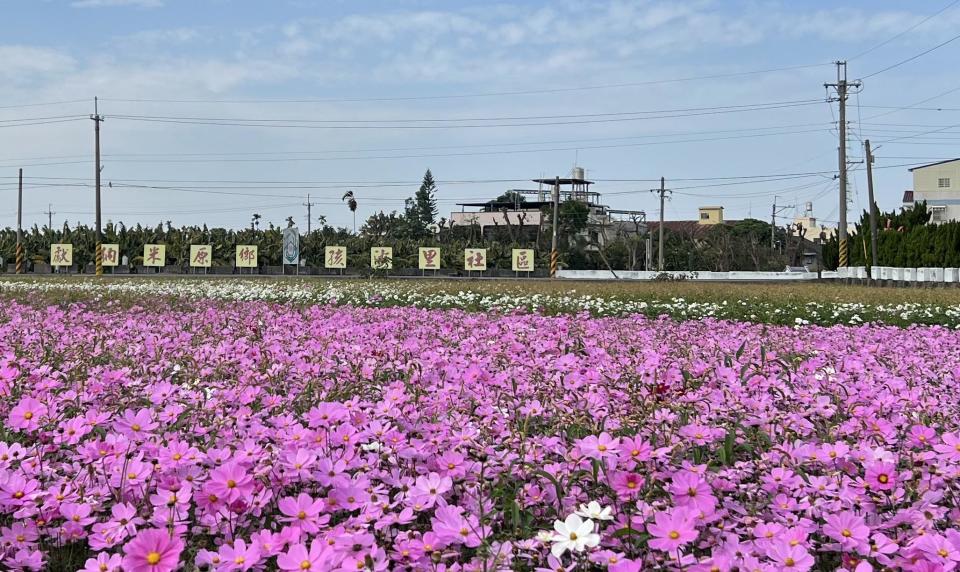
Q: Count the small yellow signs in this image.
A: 10